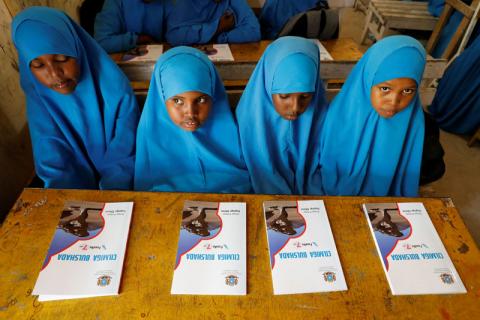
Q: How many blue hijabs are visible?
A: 4